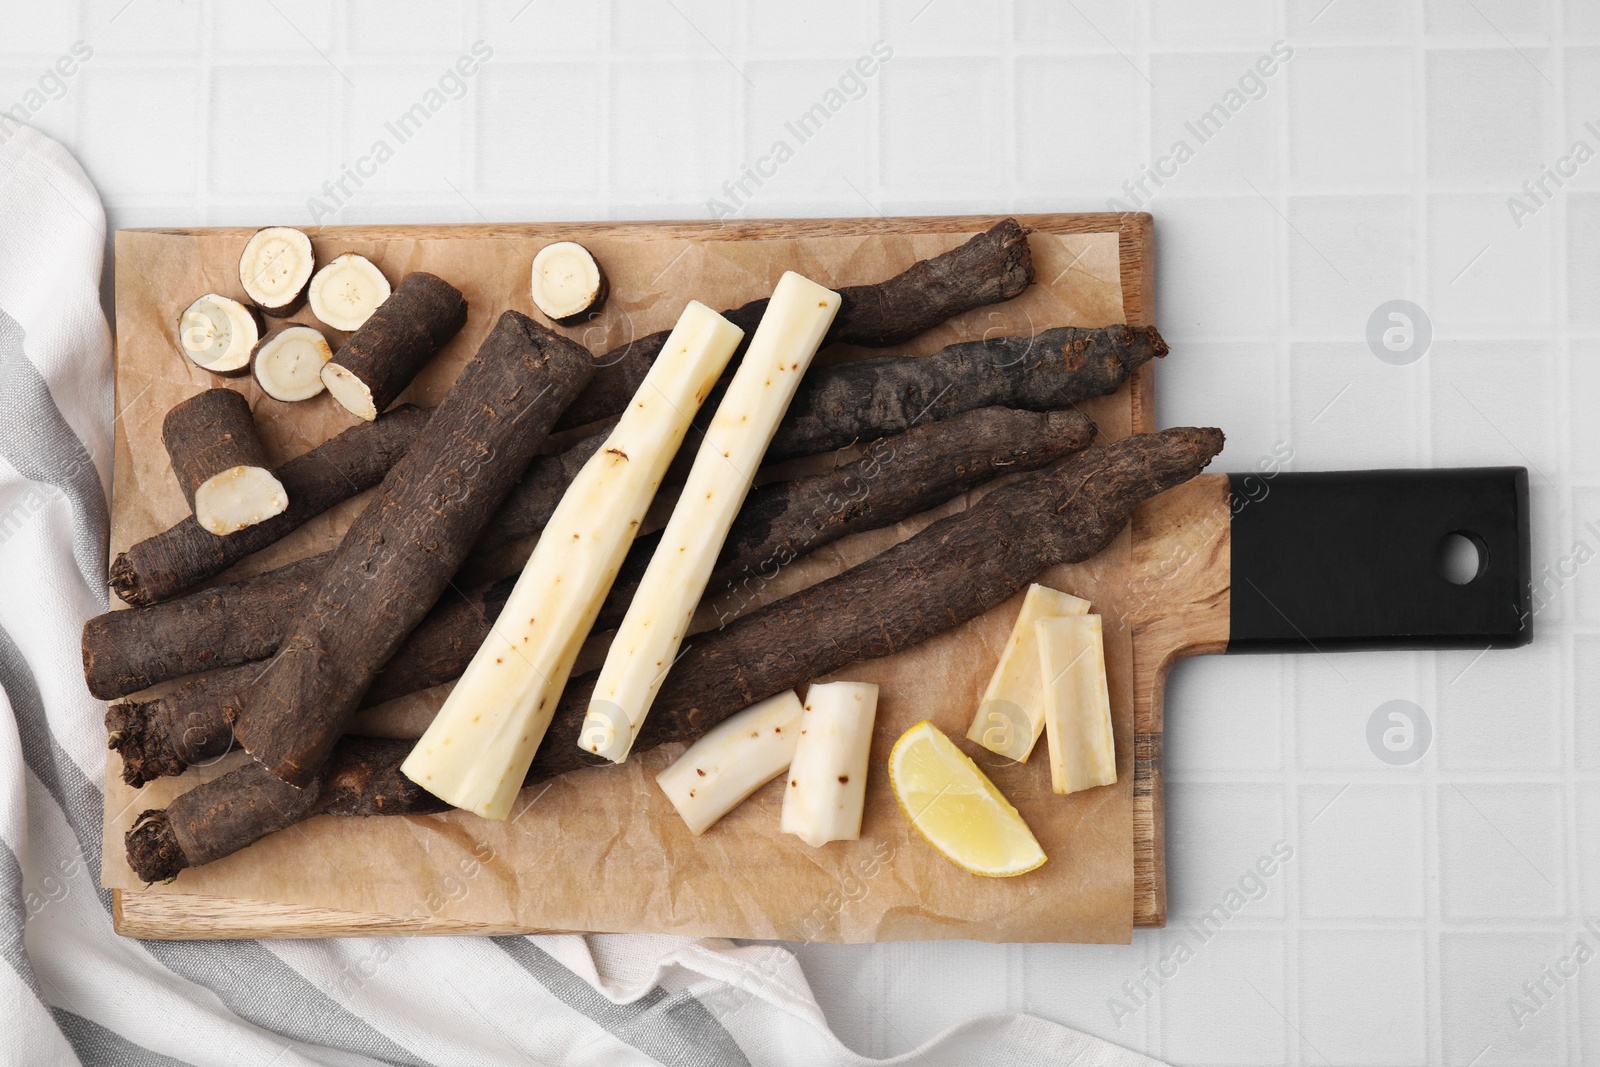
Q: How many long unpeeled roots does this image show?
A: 5